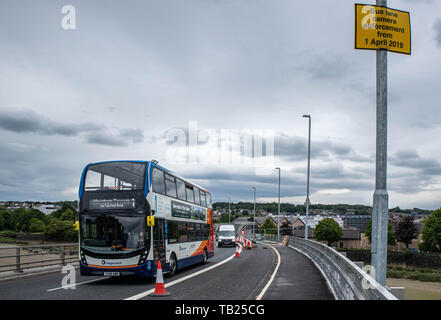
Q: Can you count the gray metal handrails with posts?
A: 2